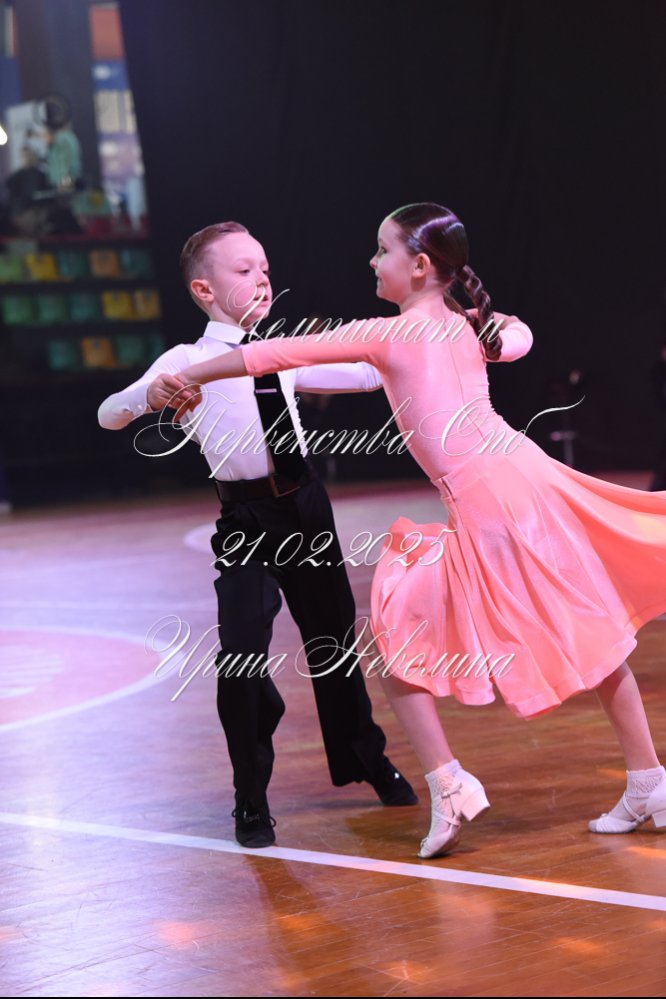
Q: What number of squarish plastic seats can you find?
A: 14